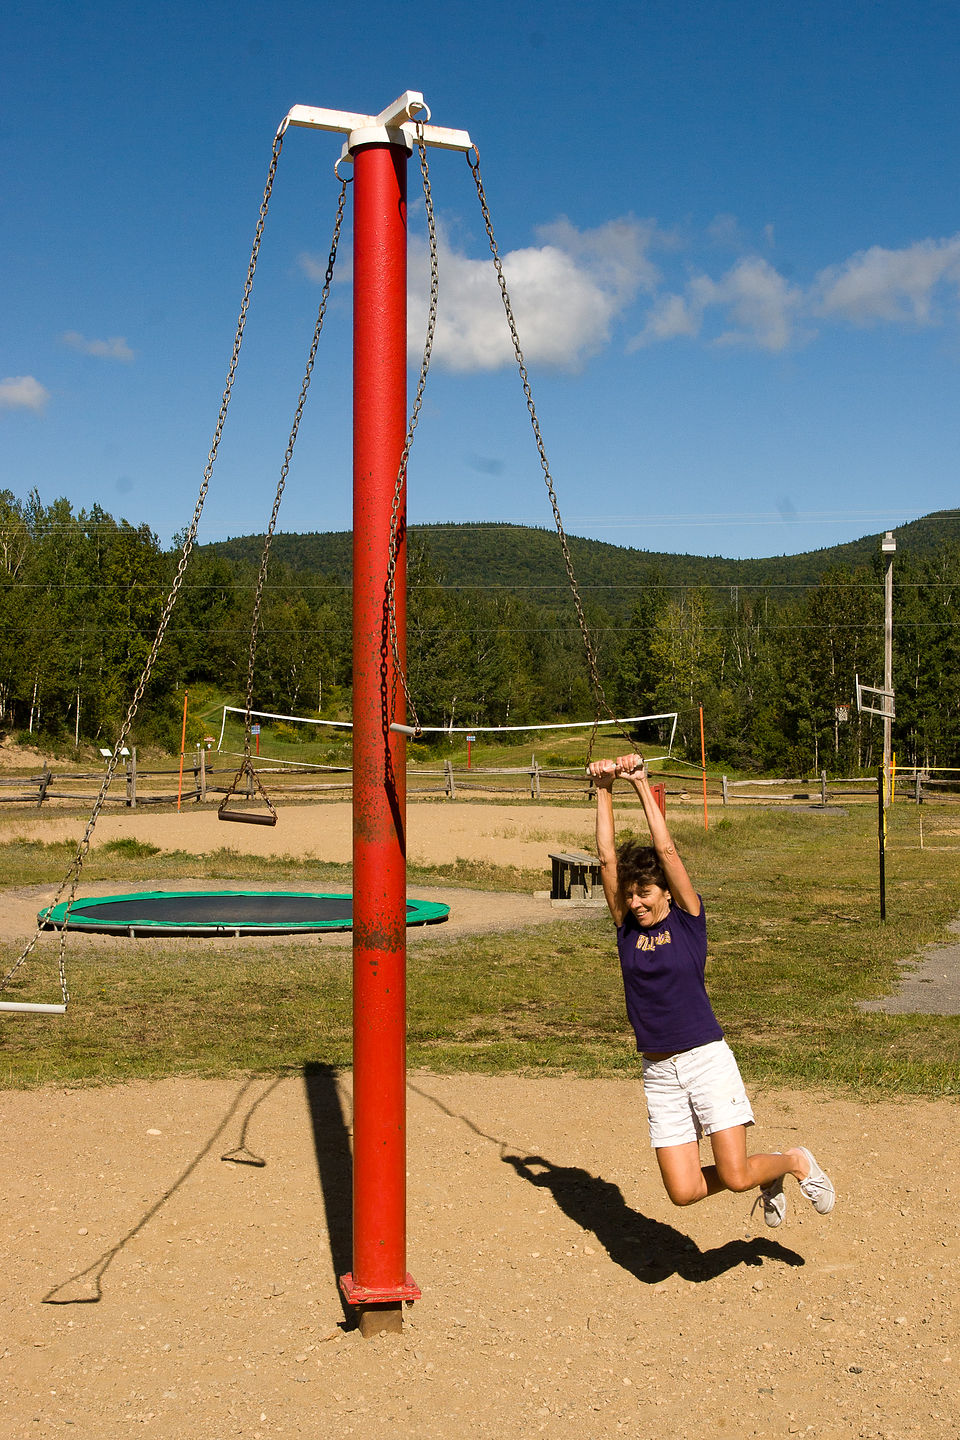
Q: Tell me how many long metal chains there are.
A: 4